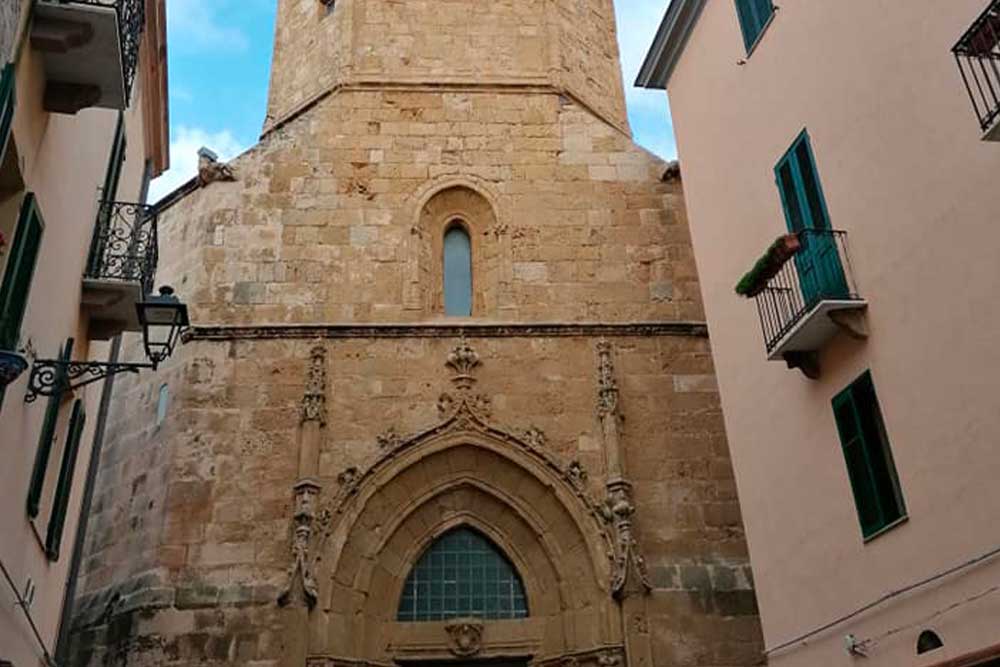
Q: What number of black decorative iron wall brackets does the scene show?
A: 1